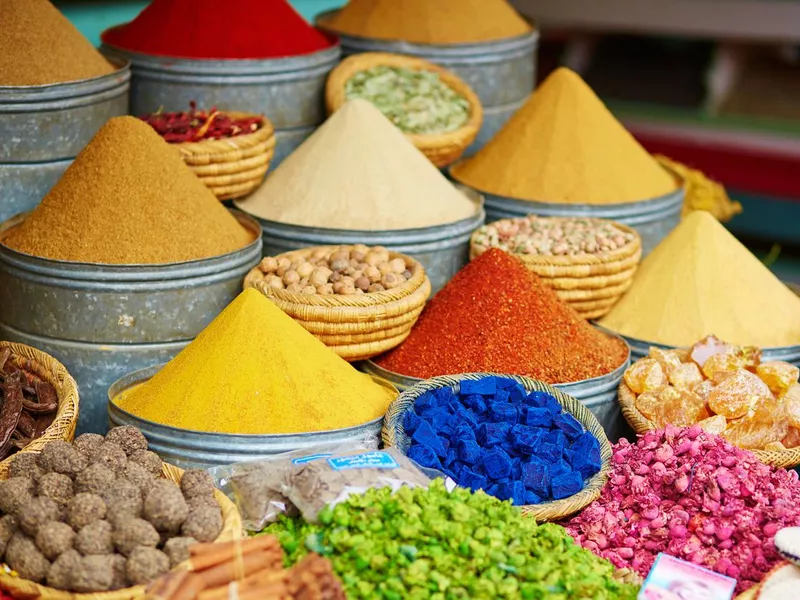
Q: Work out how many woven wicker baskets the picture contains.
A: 8